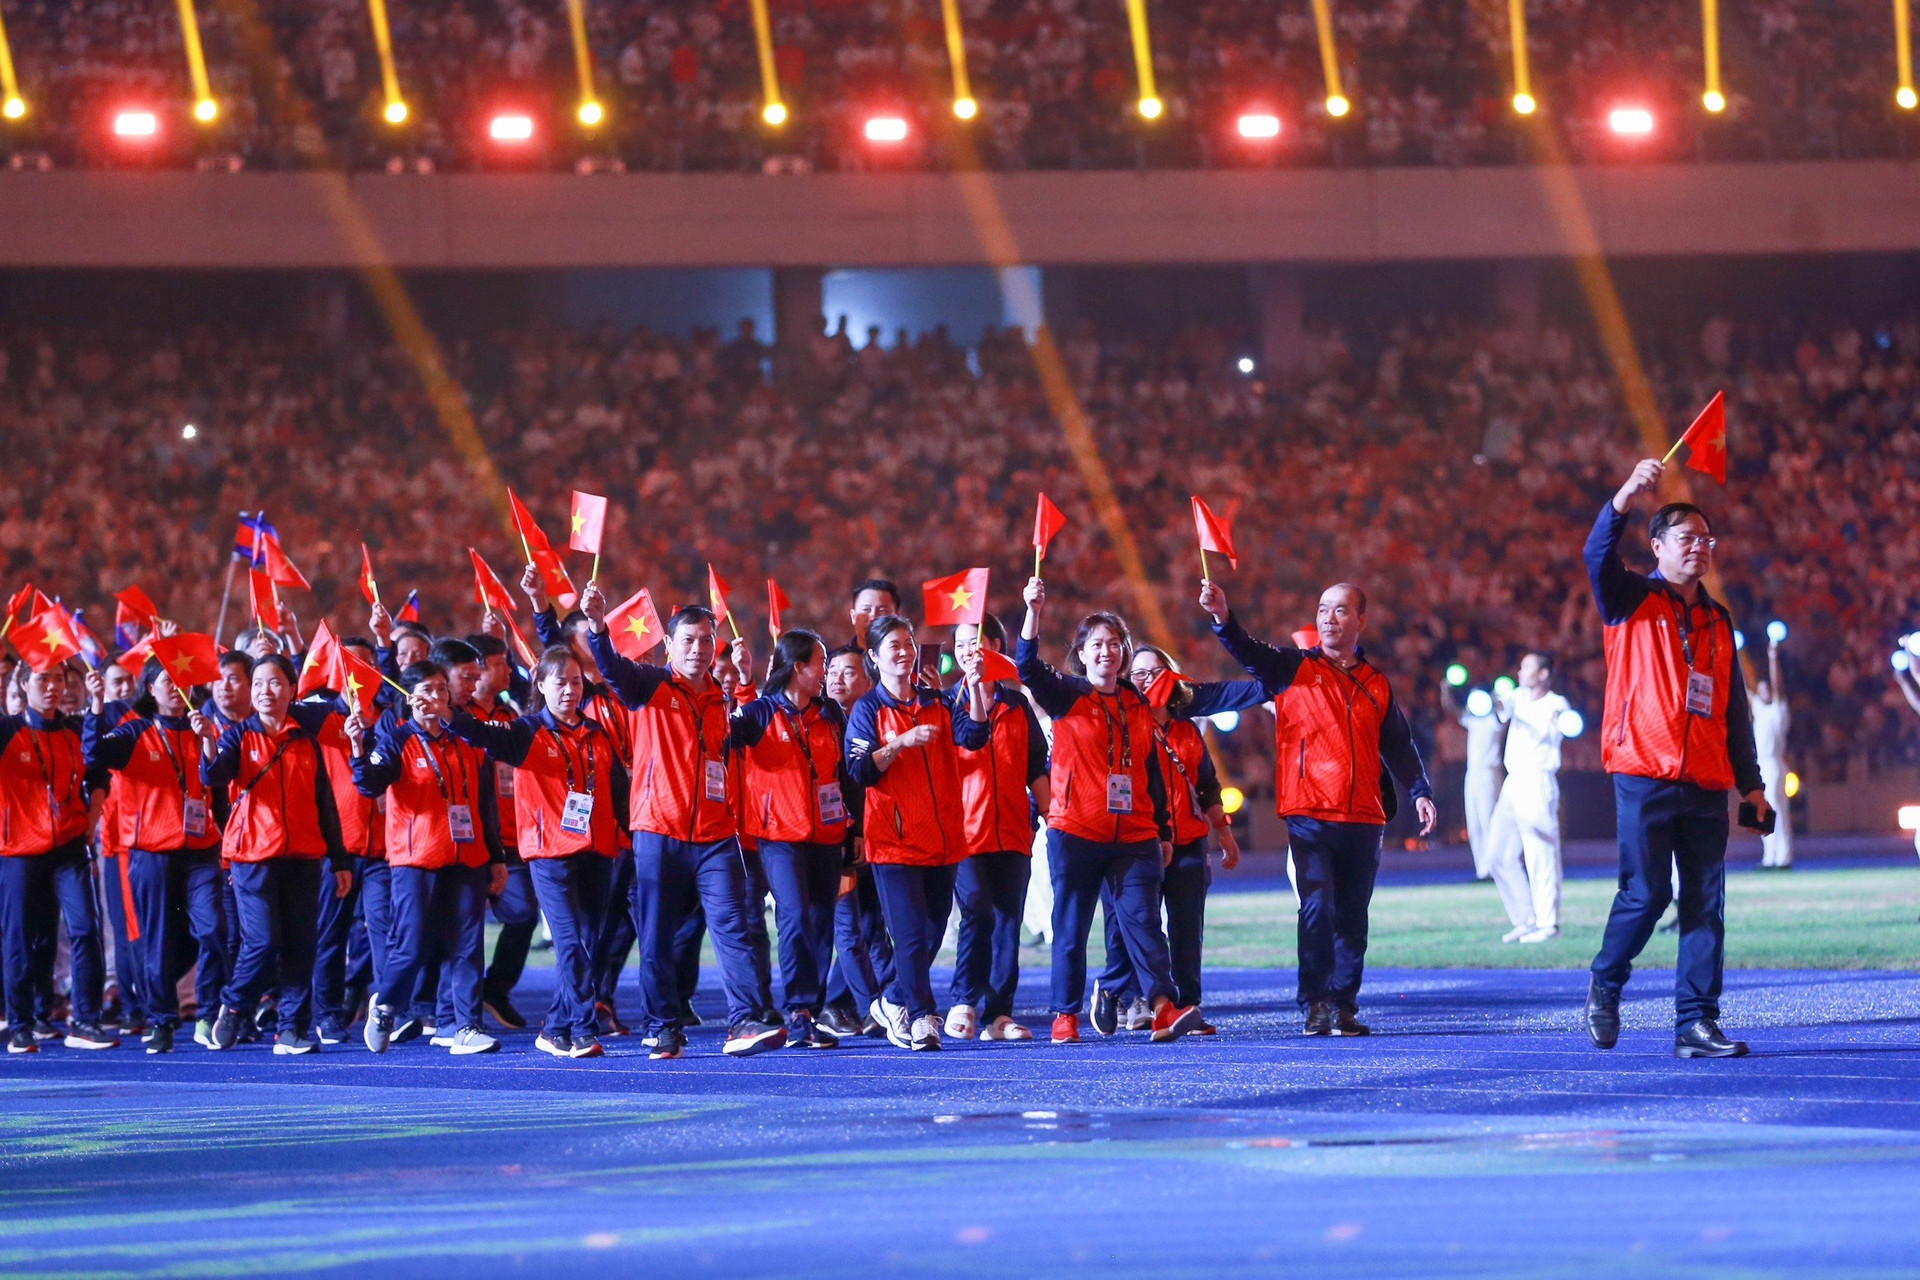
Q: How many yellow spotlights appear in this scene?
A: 11